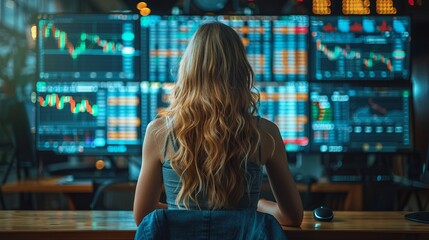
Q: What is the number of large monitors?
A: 6